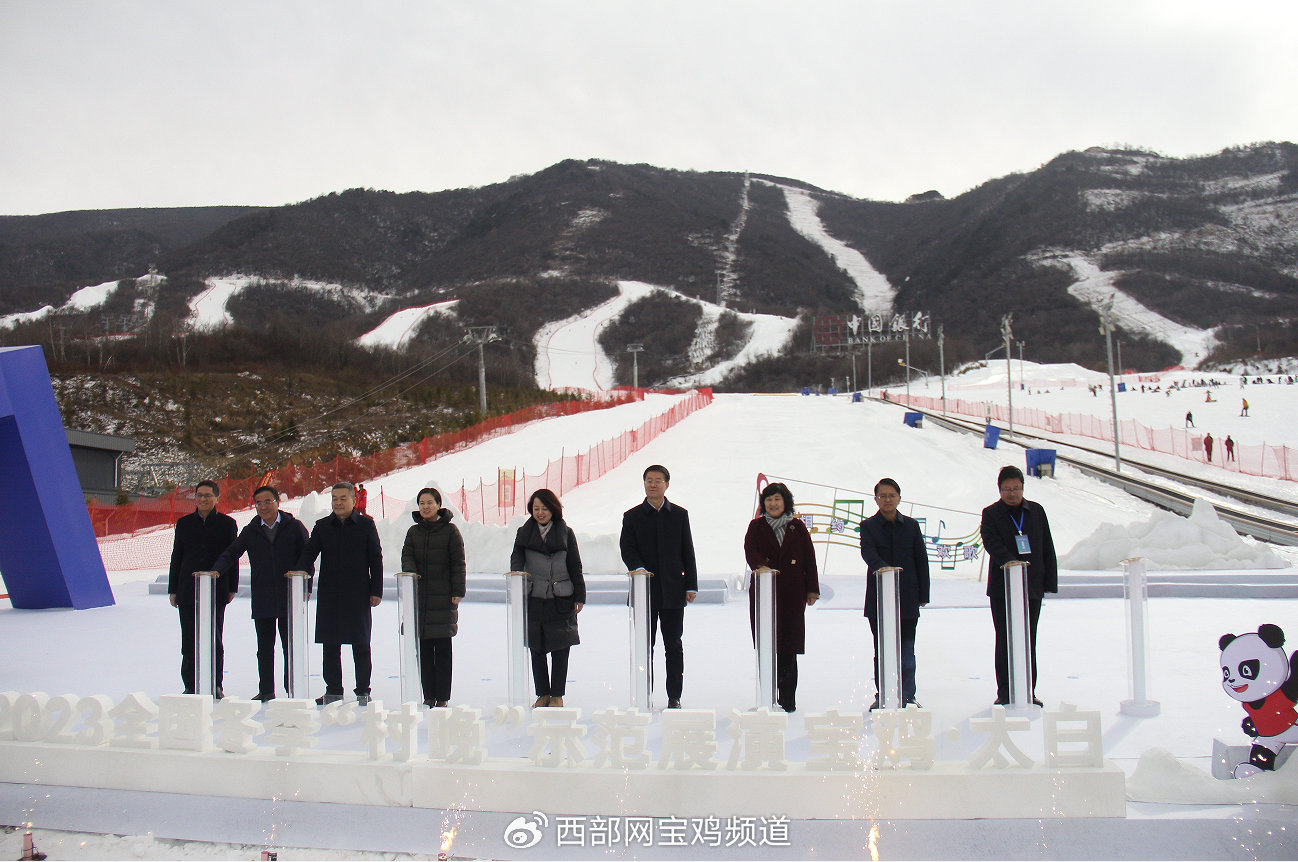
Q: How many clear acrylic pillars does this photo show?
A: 9